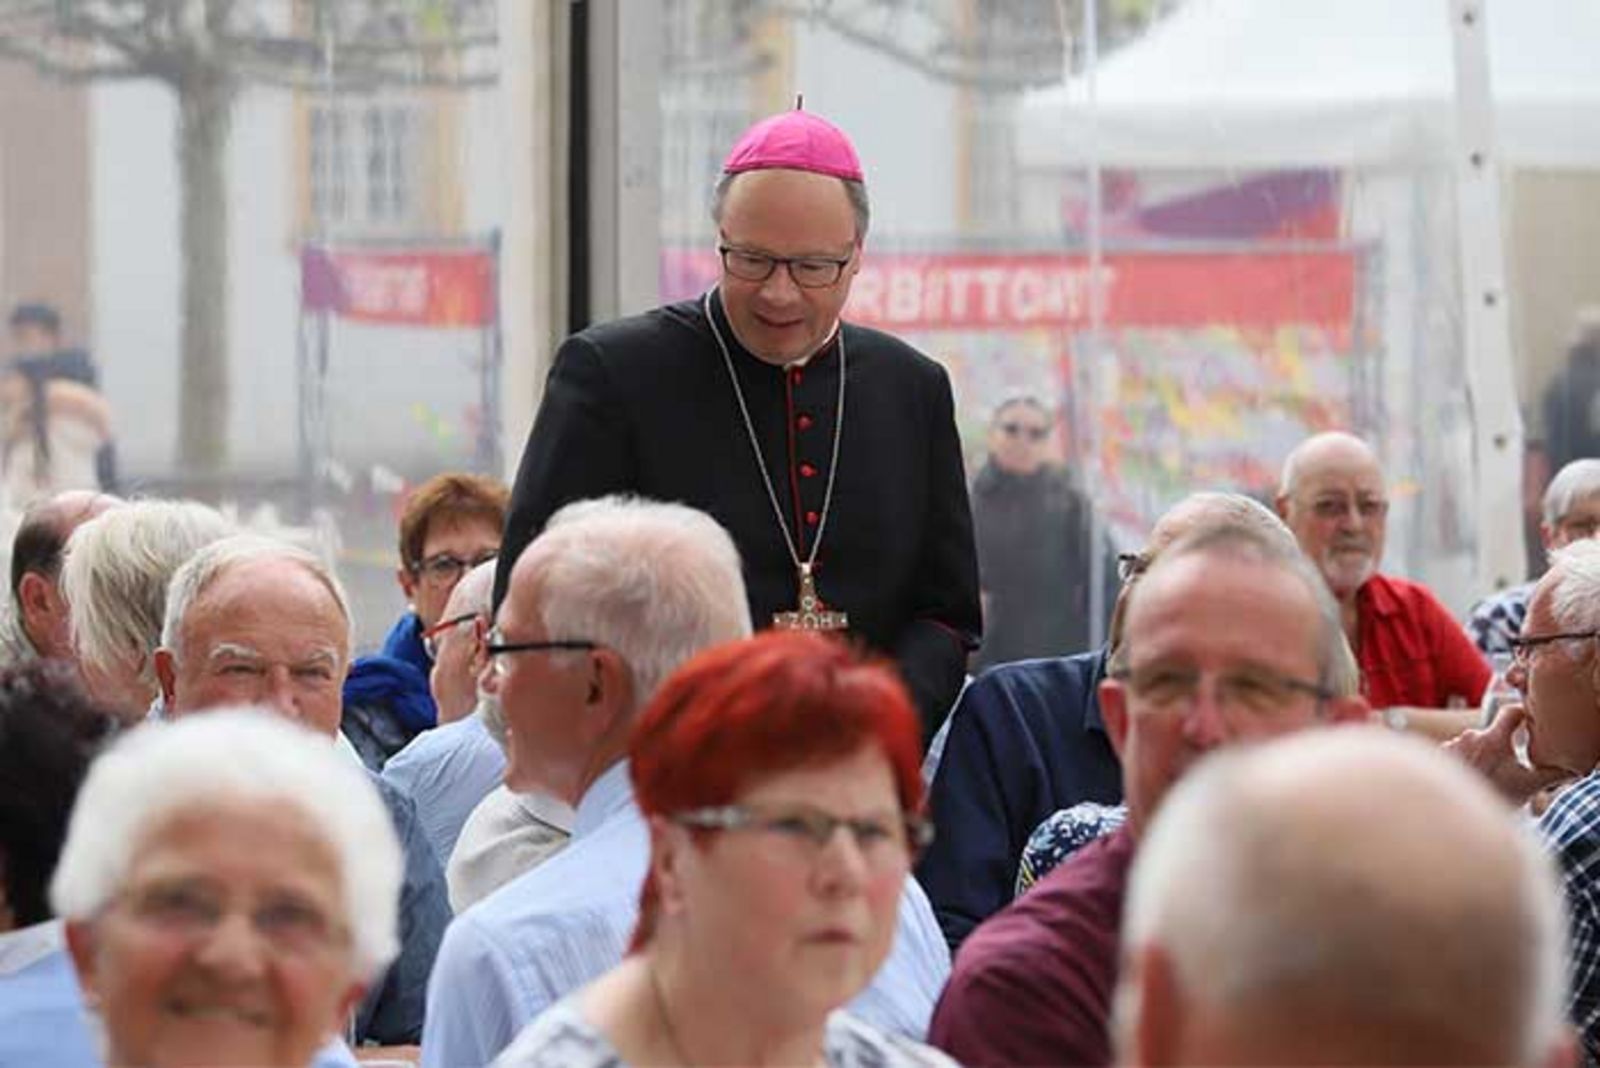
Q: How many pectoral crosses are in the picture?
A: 1